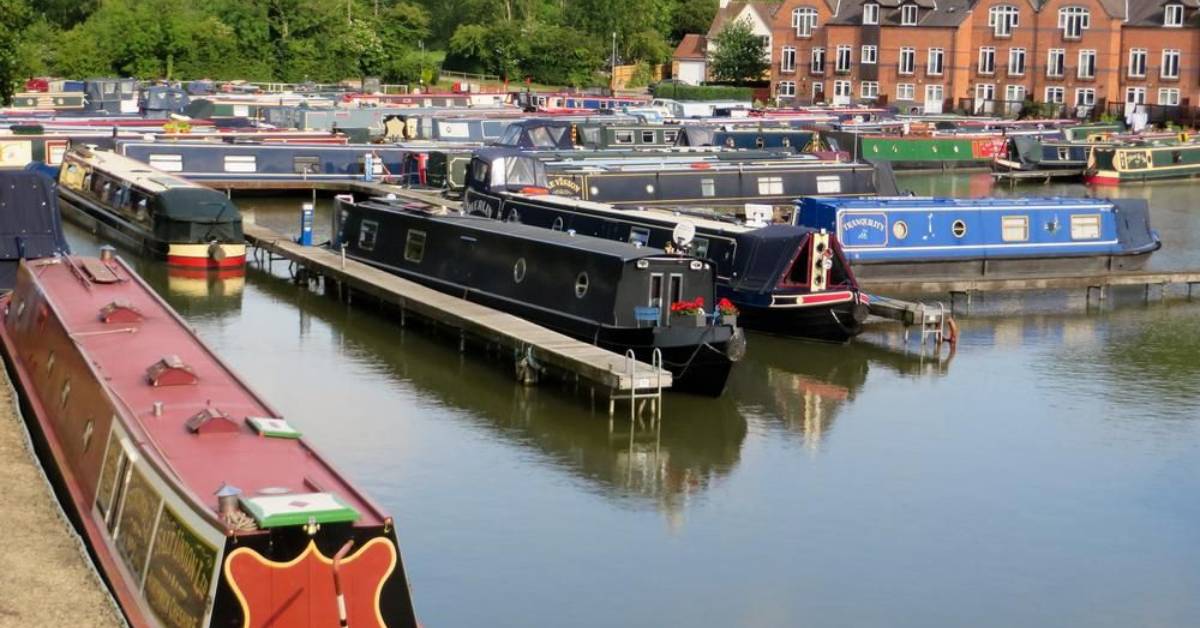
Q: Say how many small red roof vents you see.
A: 3